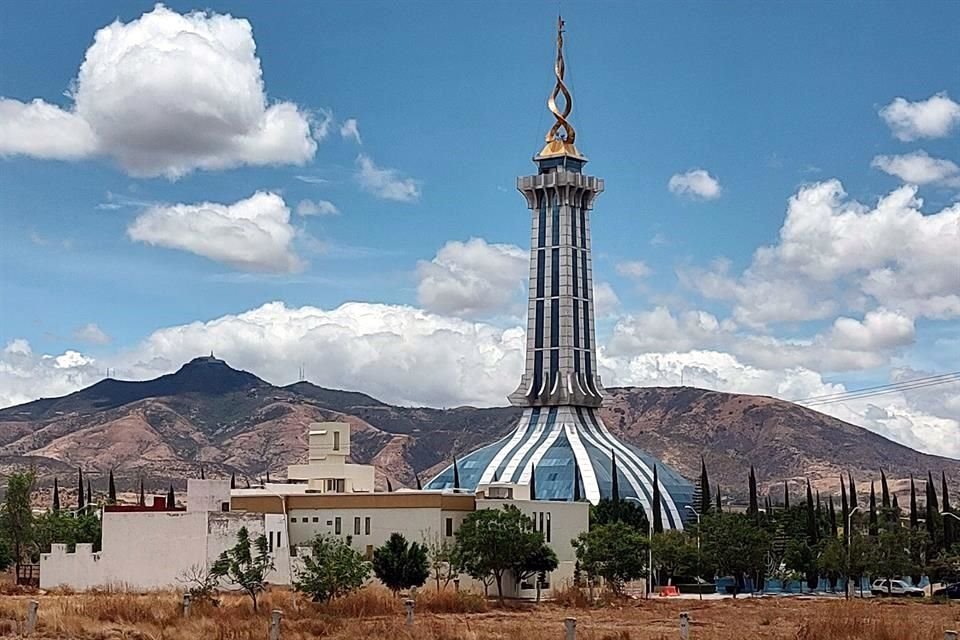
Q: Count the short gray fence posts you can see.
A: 7